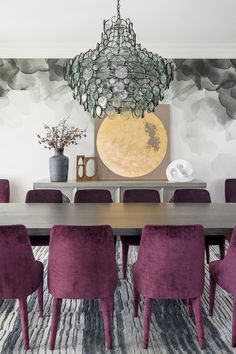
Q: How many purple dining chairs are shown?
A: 10